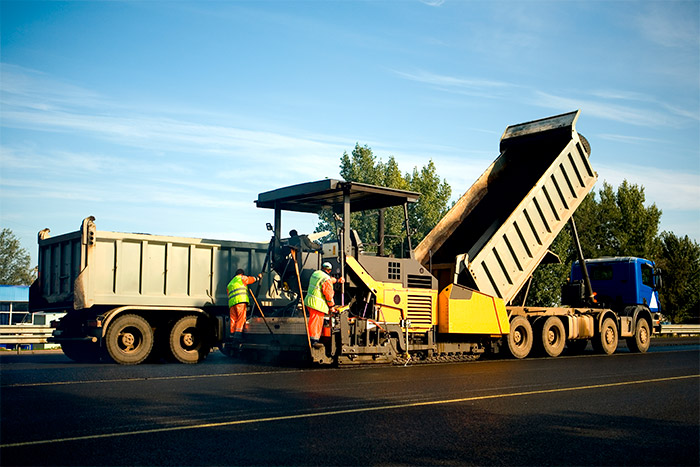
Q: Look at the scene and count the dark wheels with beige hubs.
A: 6